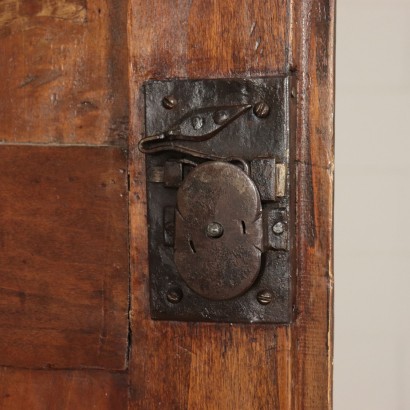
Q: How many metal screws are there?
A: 4